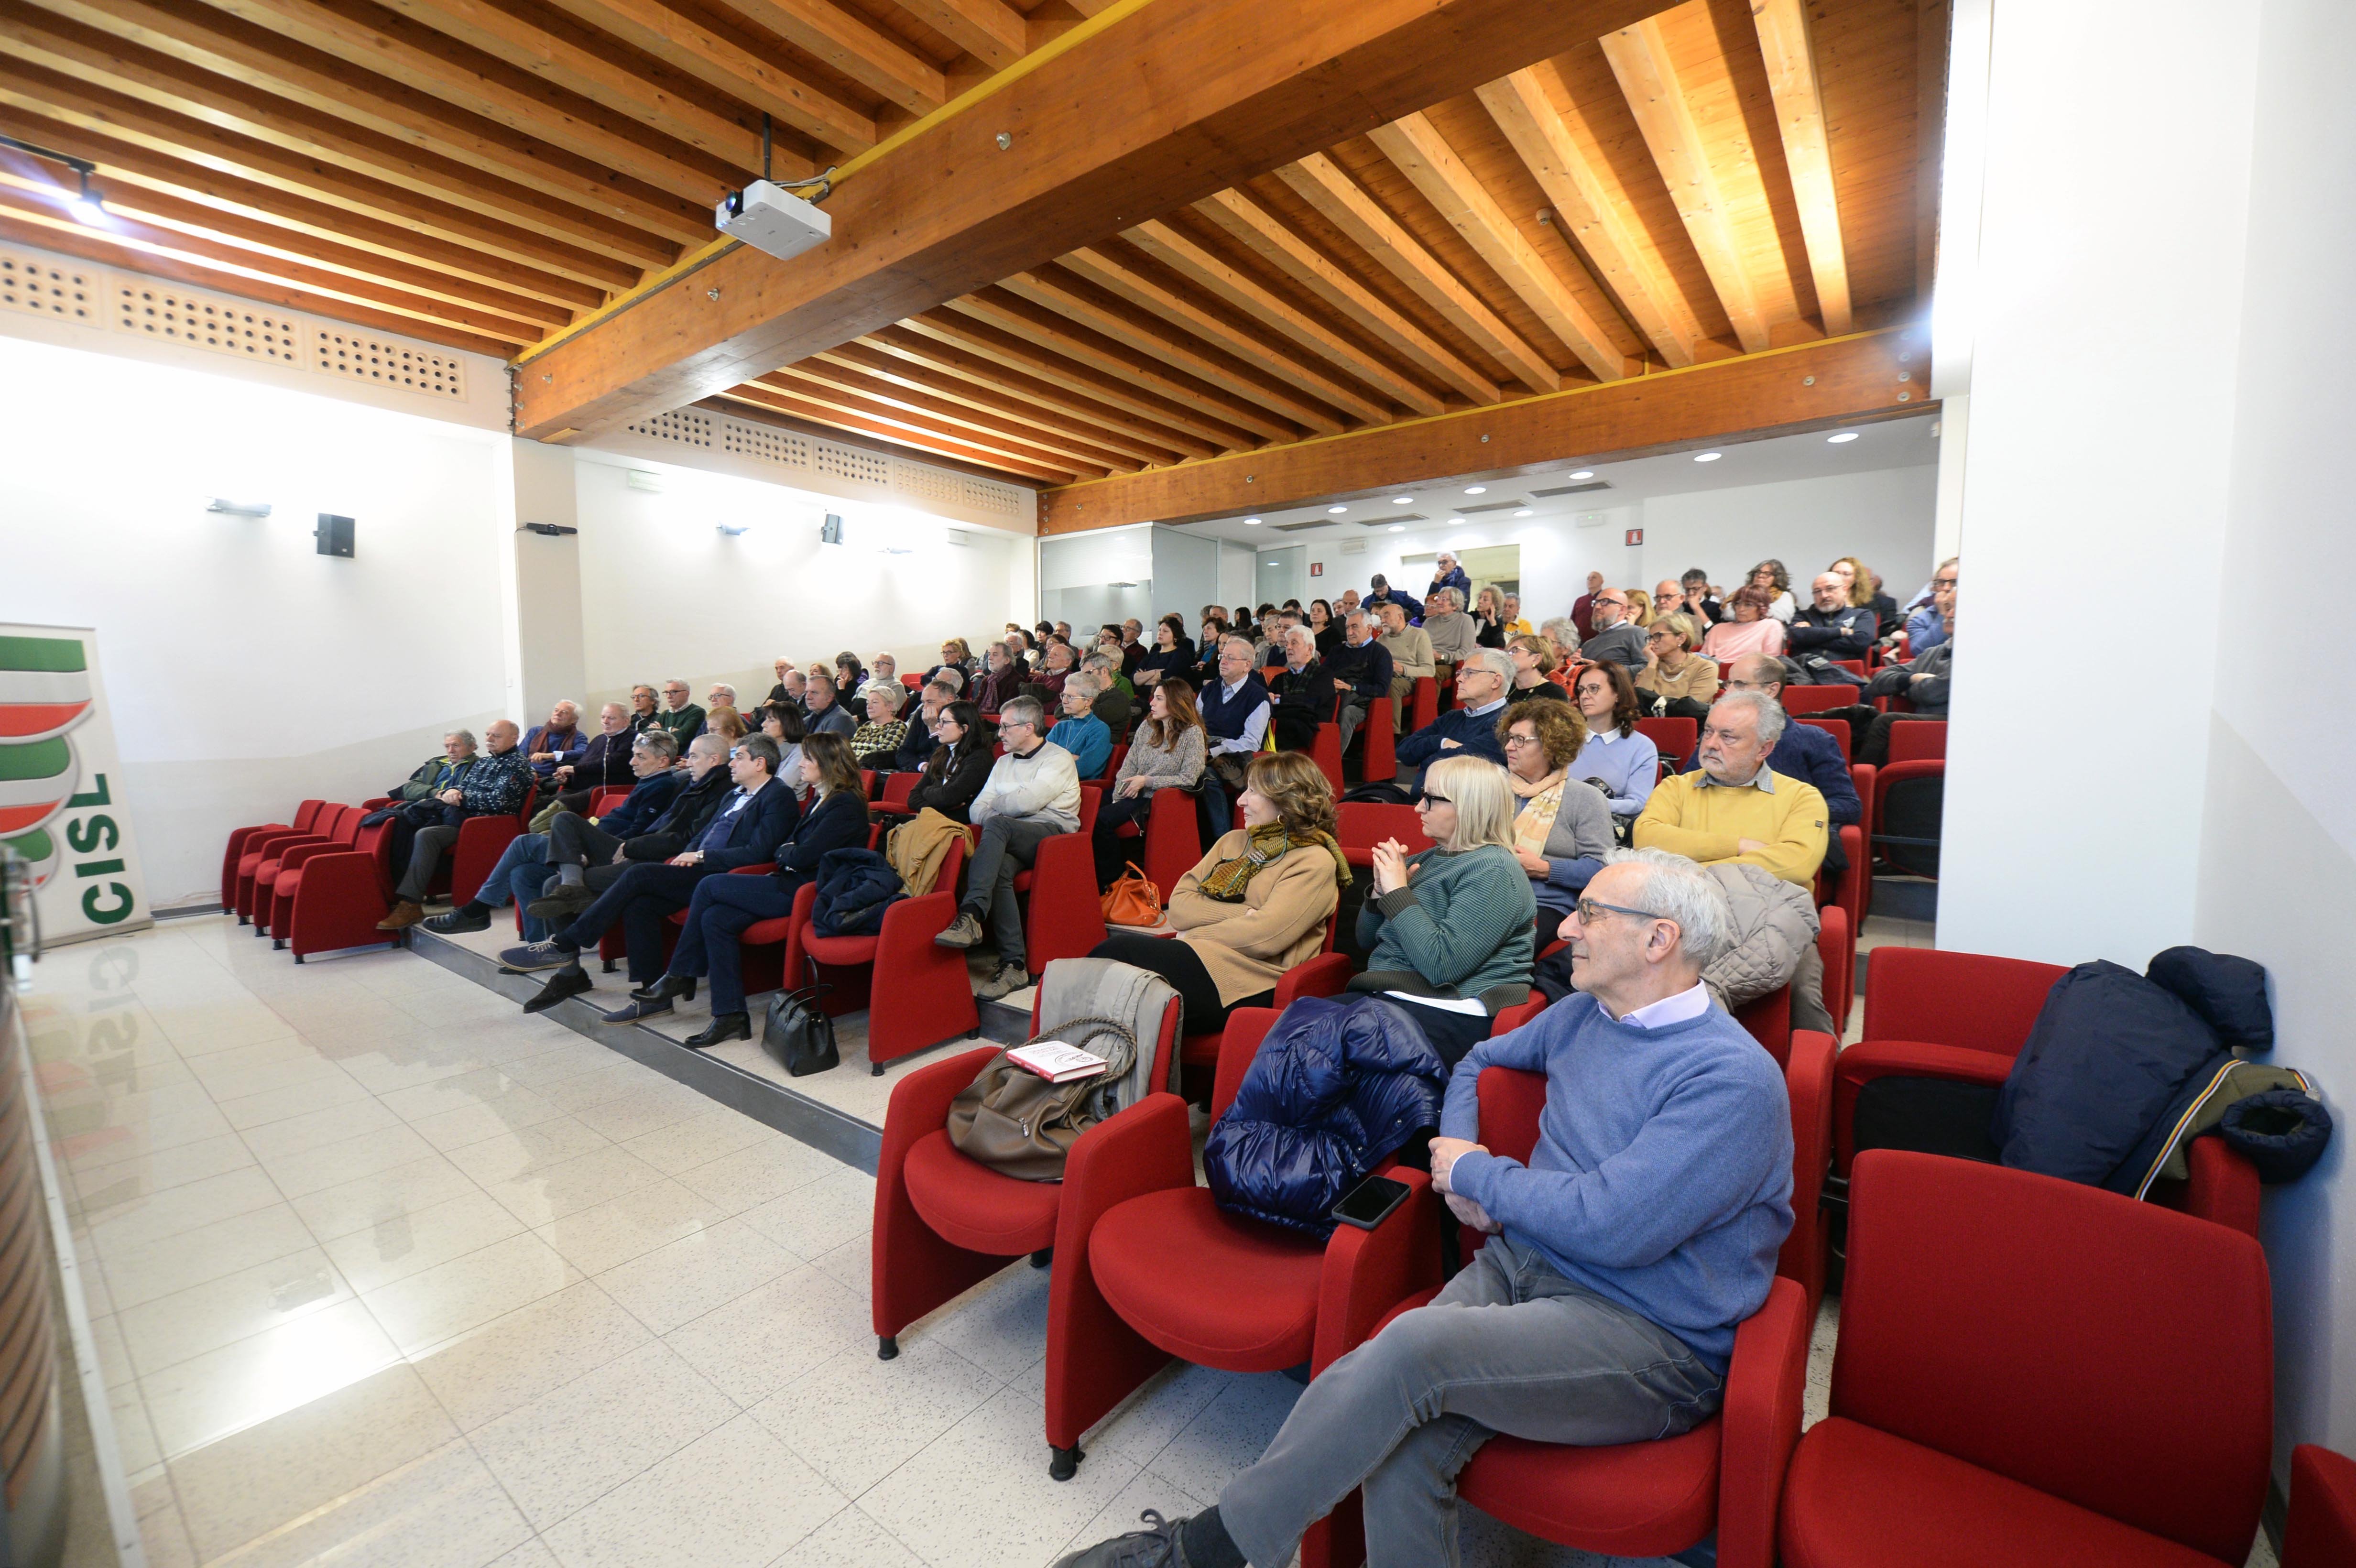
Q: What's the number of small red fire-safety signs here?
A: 2